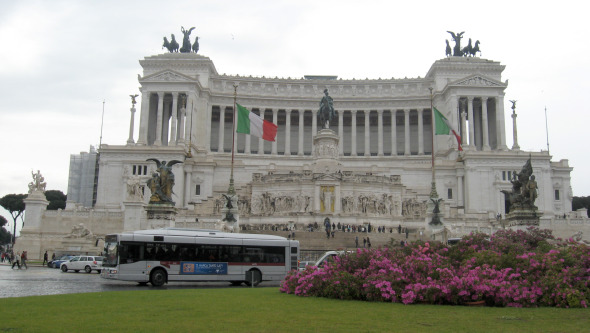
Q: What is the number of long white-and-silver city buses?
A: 1